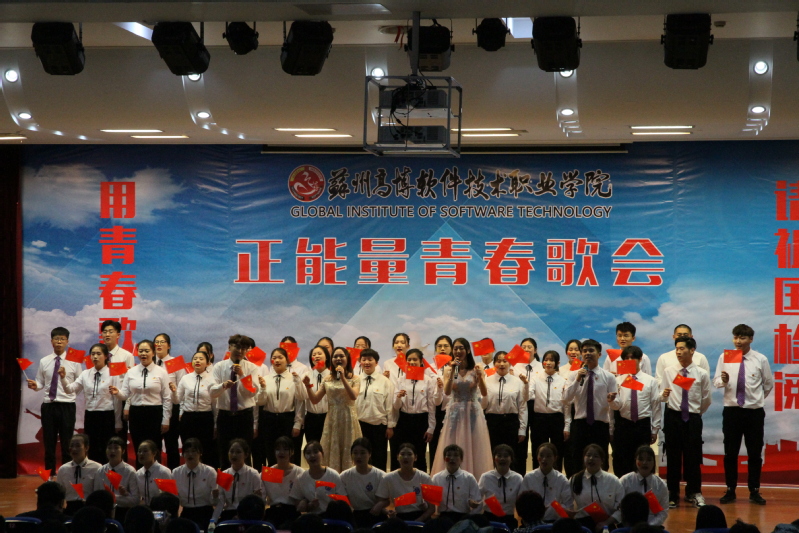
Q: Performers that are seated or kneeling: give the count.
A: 14